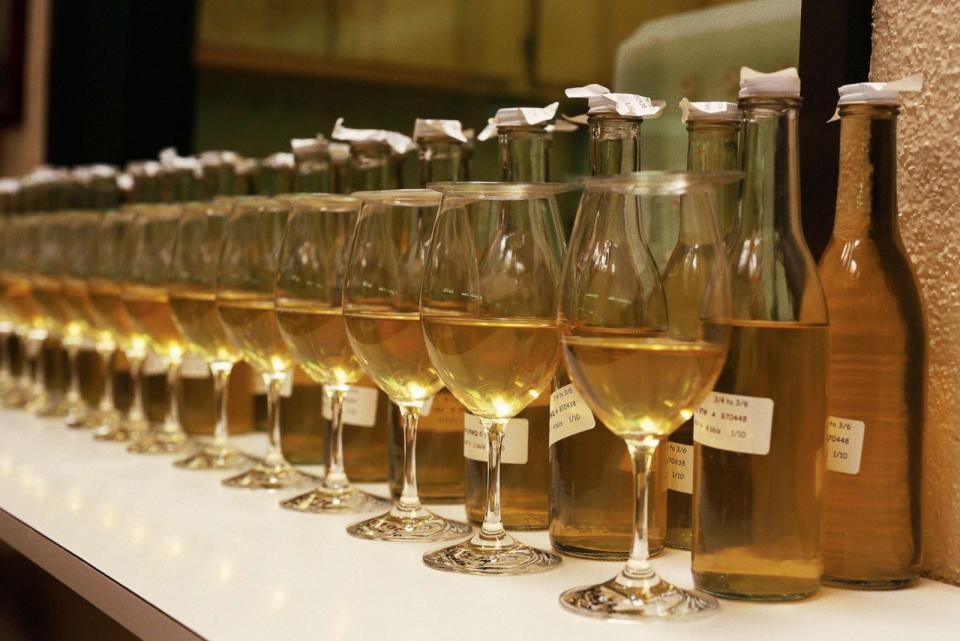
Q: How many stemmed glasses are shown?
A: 13